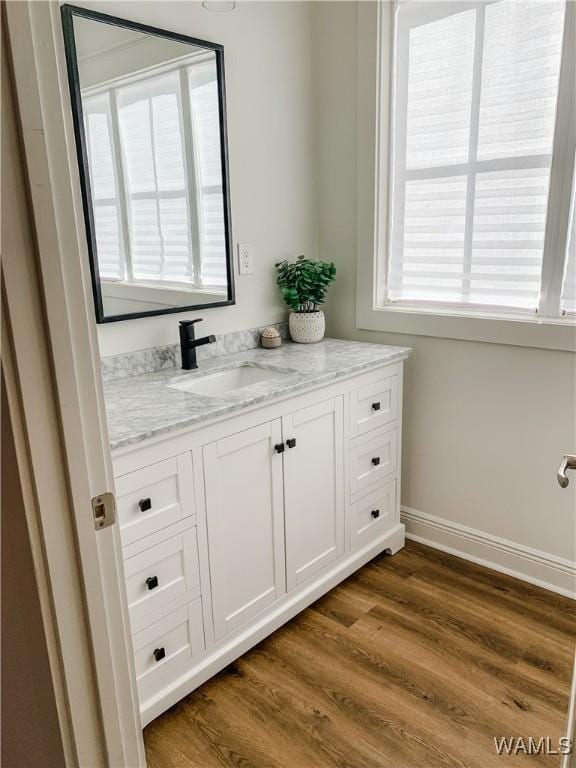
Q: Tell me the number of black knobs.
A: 8